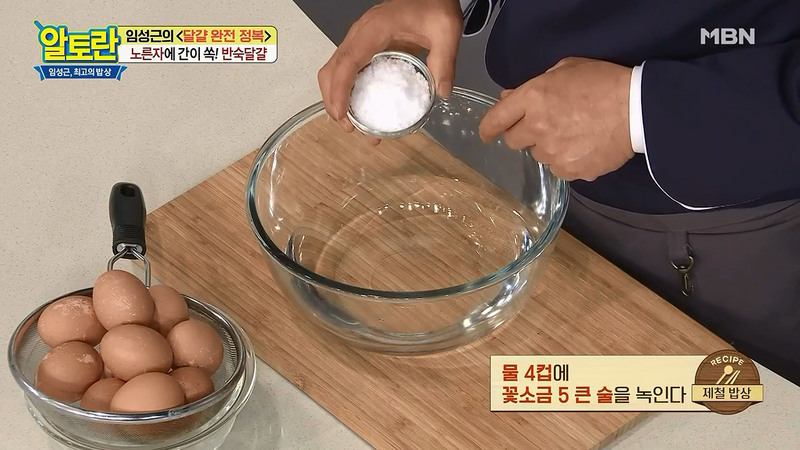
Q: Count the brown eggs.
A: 9